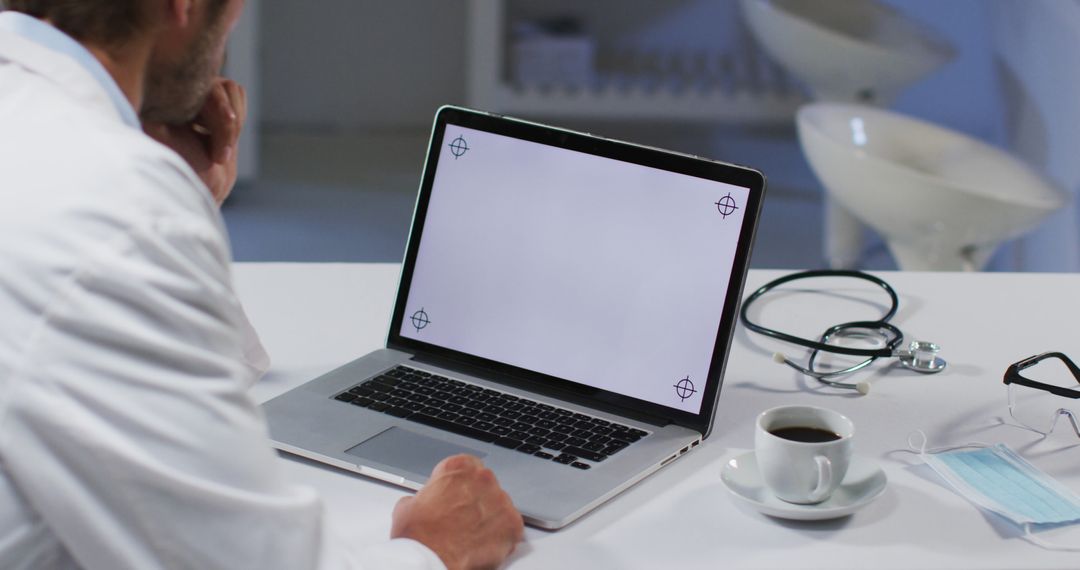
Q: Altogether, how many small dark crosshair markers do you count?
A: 4